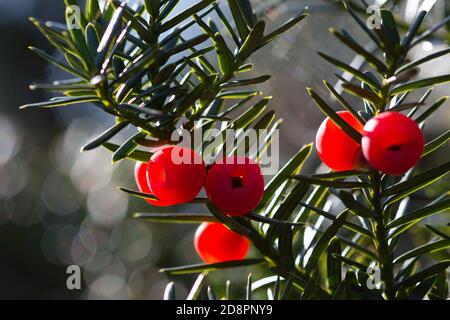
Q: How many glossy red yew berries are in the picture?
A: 6